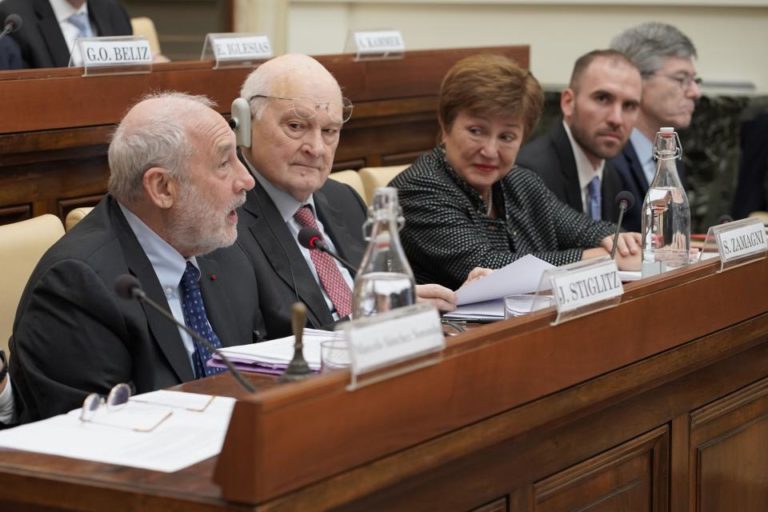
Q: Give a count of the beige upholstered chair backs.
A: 5